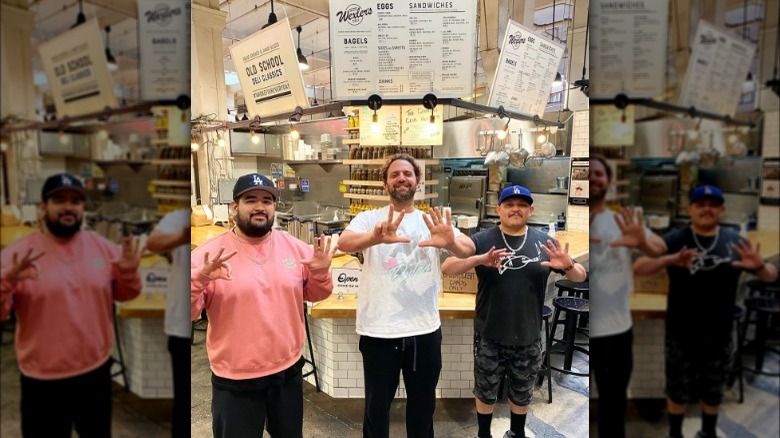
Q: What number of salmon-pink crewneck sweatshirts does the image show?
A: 1